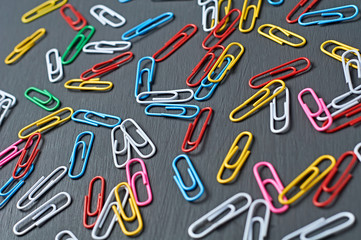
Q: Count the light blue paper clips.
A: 11